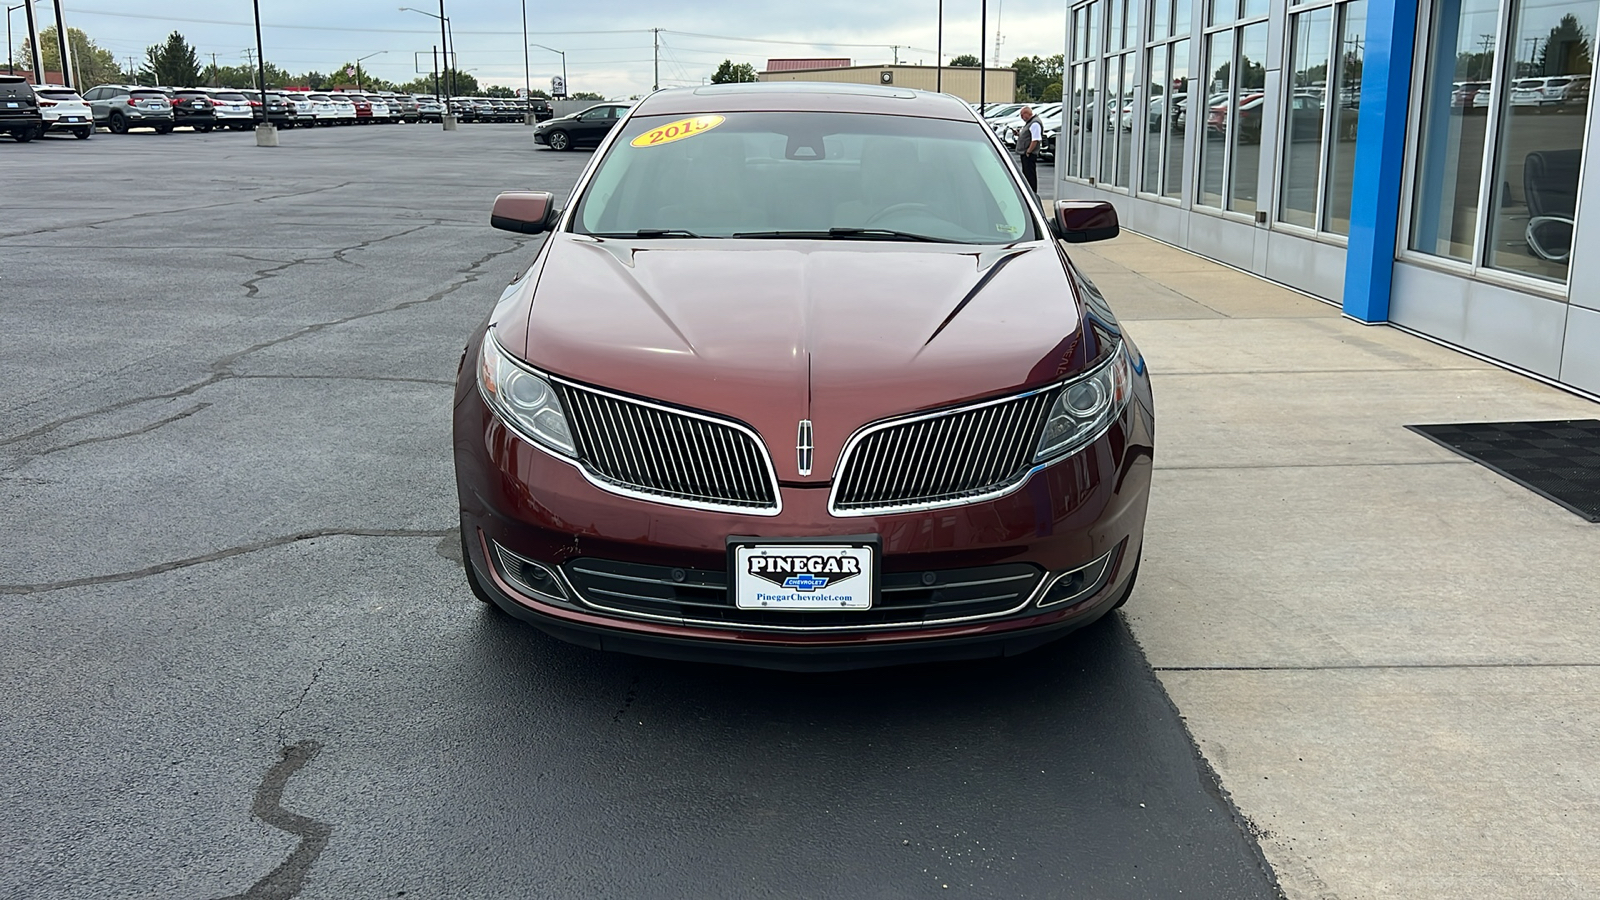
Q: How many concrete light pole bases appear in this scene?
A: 3